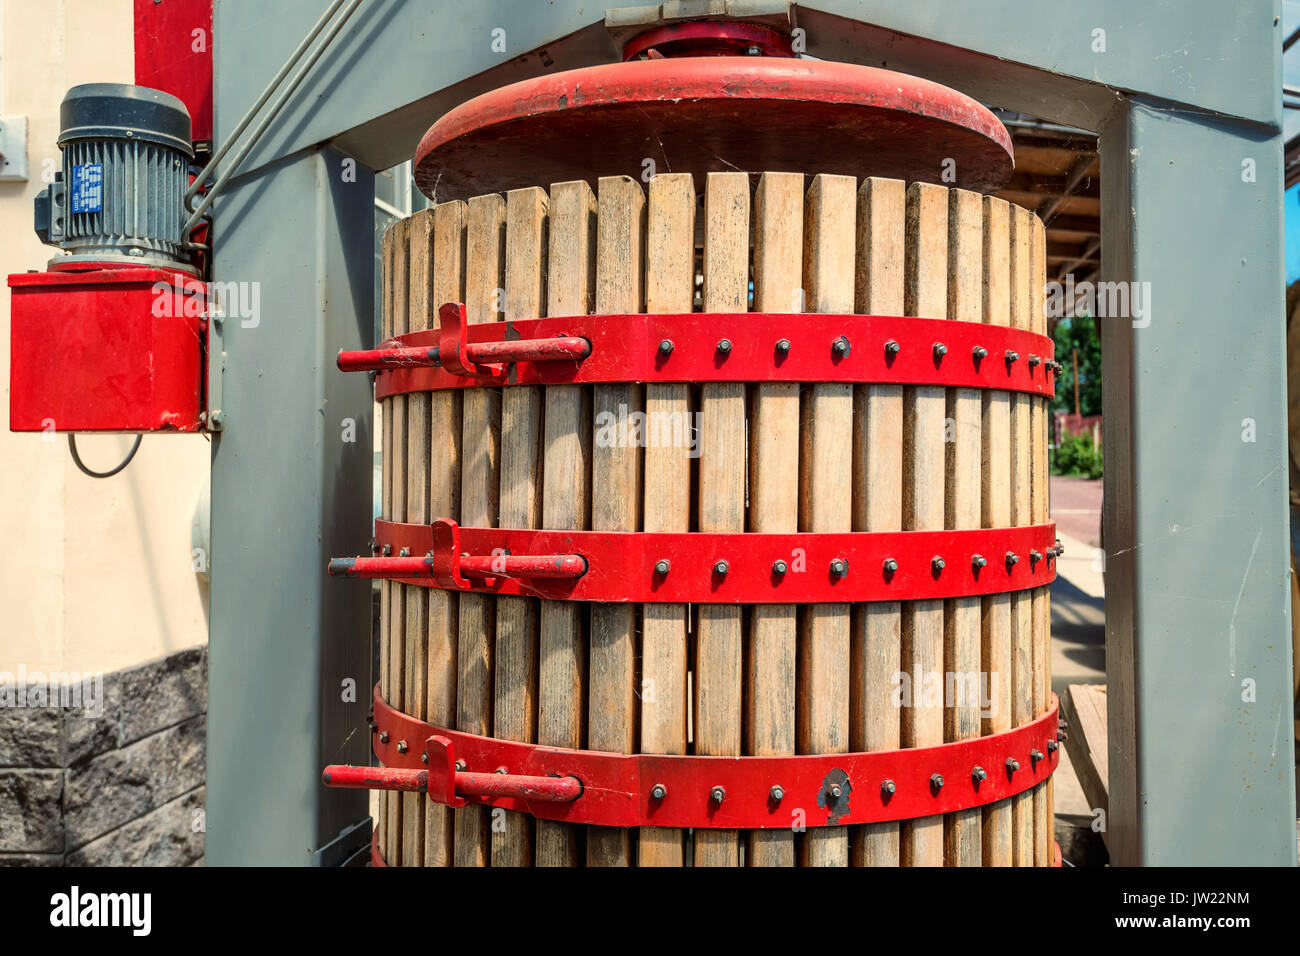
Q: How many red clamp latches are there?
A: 3